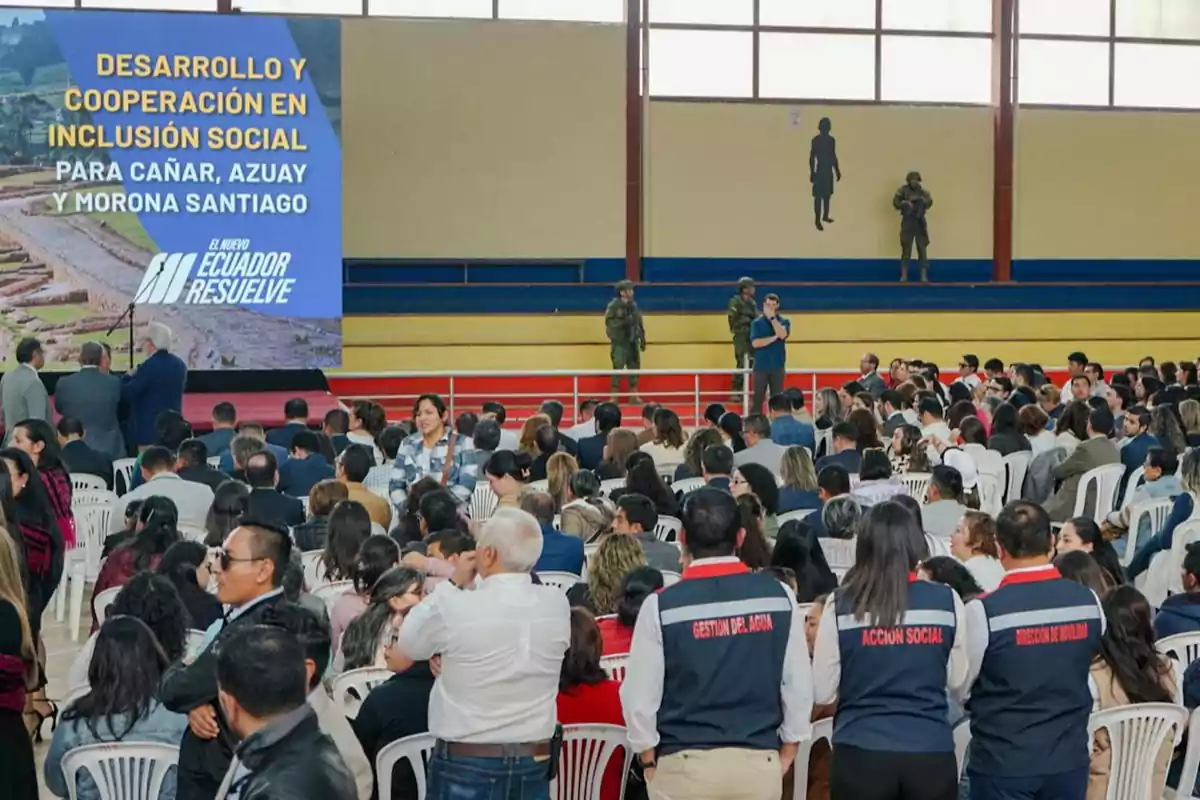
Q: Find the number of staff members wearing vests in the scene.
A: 3